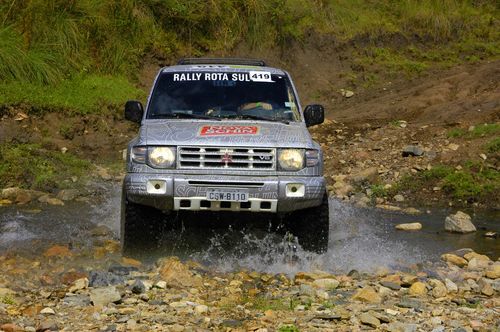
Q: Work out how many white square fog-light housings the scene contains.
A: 2